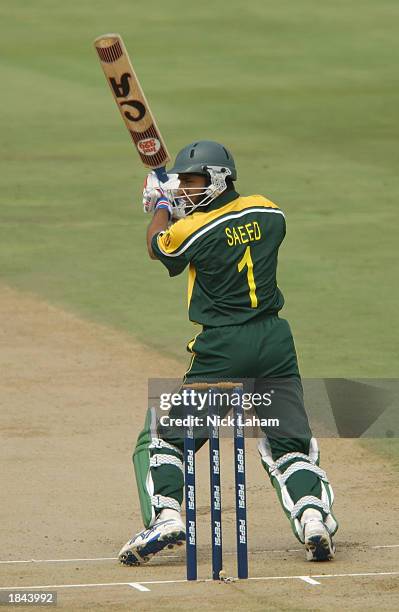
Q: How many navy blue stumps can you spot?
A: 3